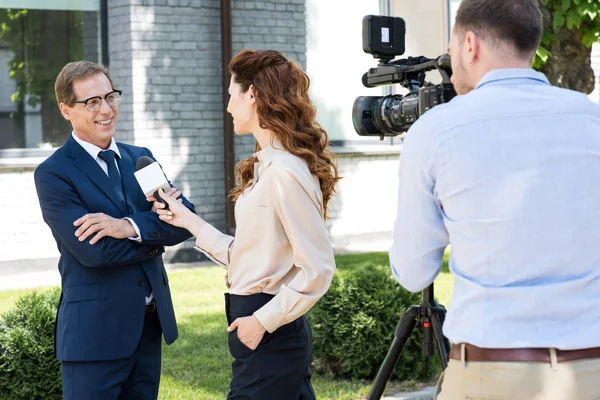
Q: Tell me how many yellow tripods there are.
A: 0